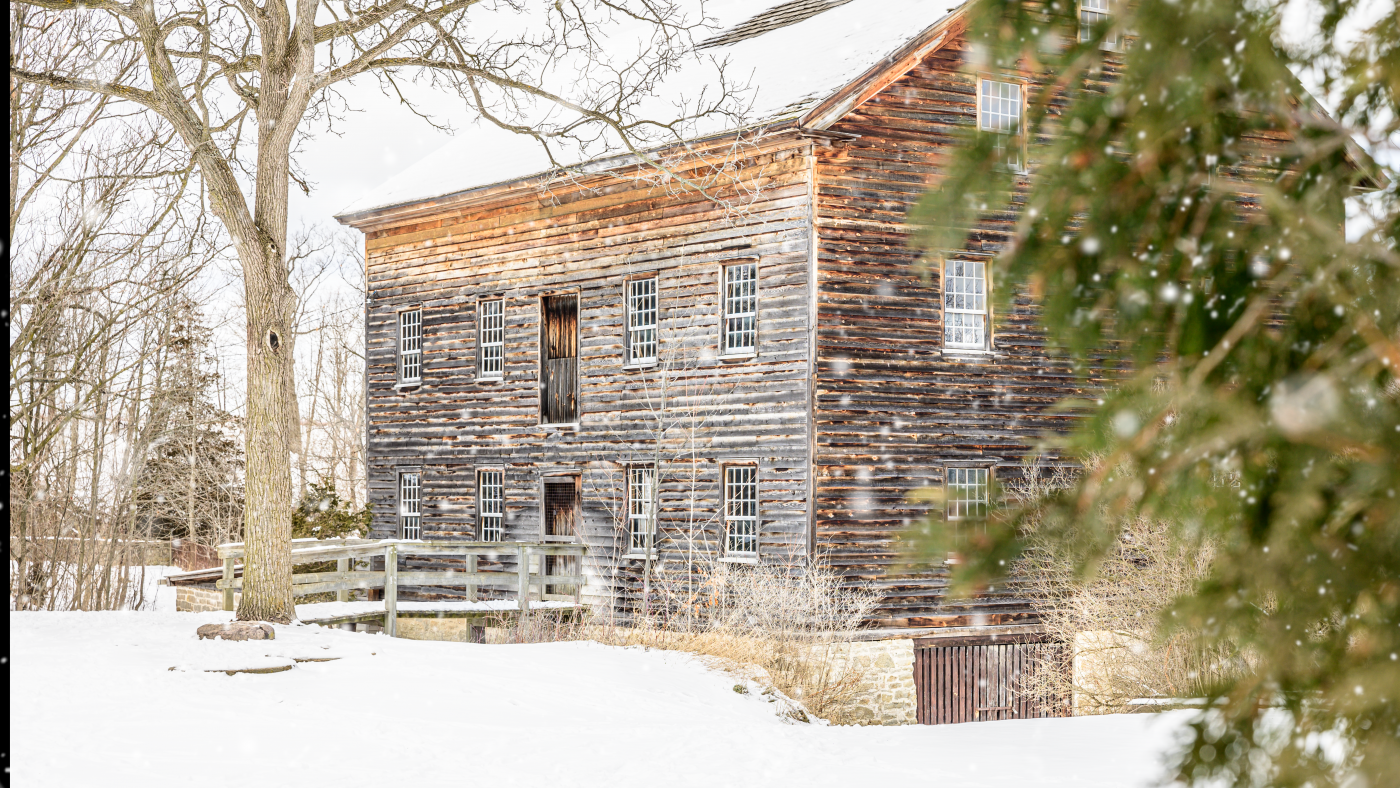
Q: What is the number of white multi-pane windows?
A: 12